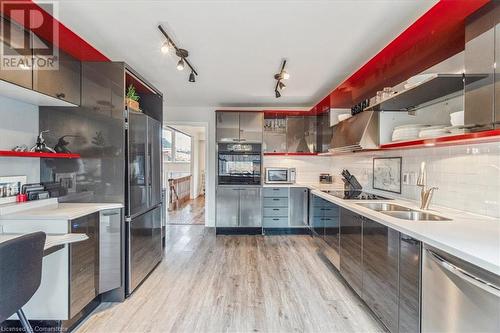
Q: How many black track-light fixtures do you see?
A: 2